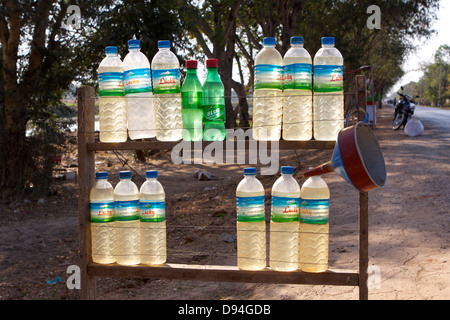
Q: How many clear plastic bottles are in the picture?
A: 12